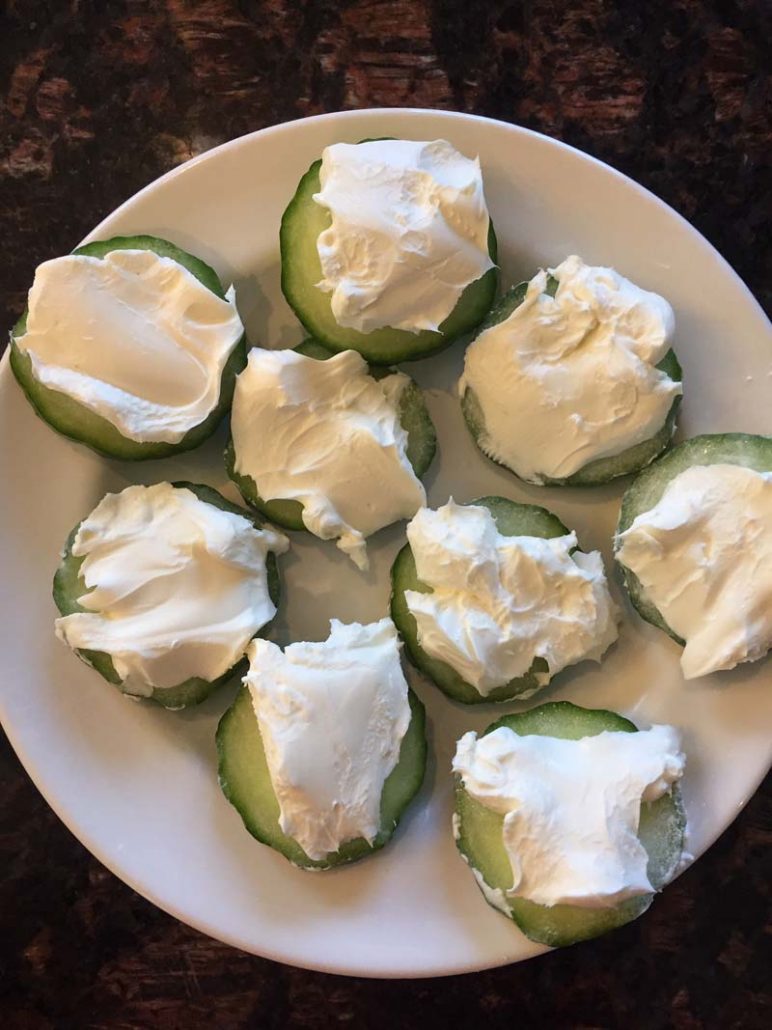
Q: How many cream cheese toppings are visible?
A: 9